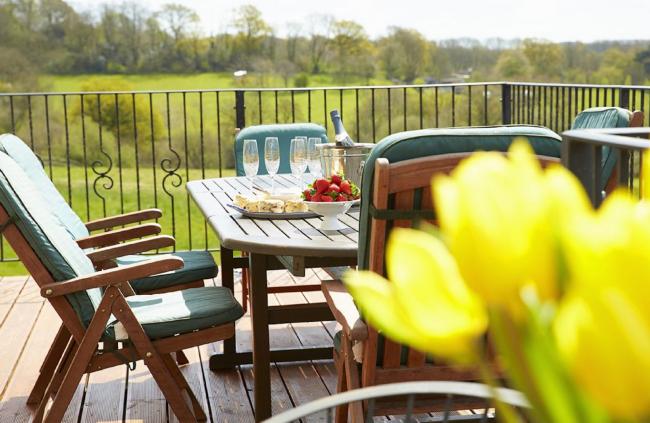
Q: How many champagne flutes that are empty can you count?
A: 5